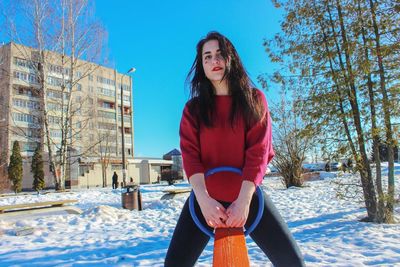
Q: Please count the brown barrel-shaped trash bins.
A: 1